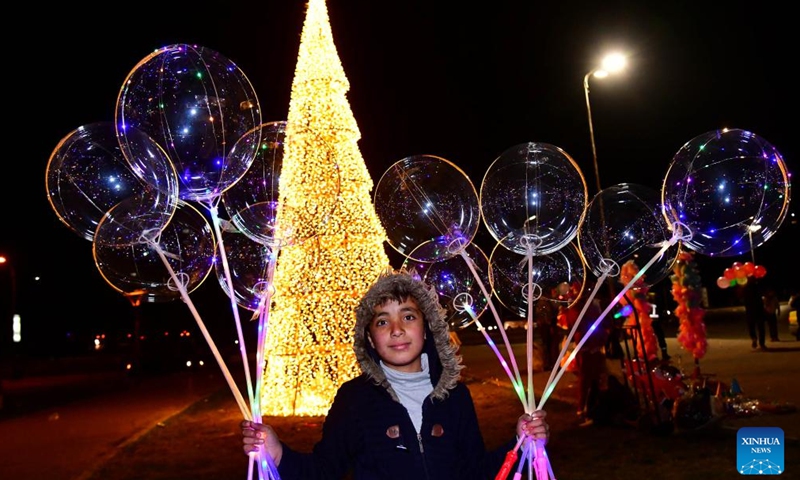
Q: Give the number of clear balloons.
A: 11